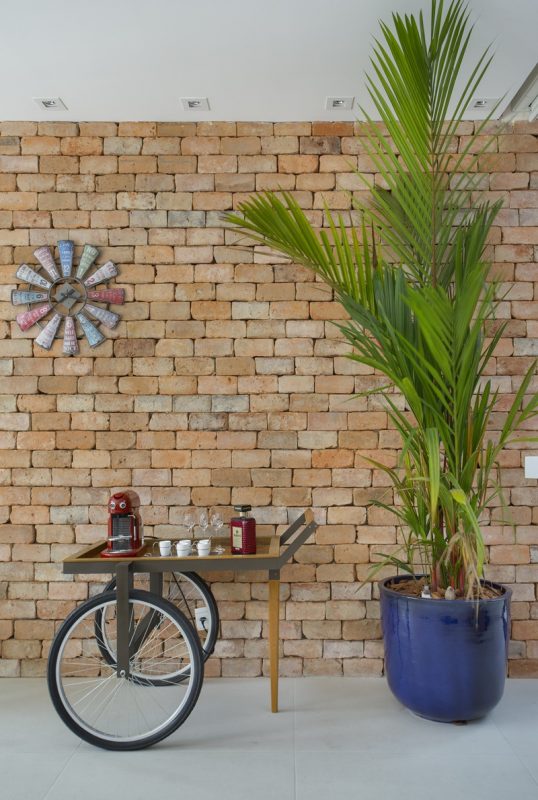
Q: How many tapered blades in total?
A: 12